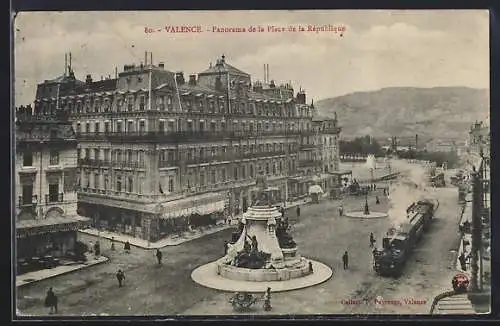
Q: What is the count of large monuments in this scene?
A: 1